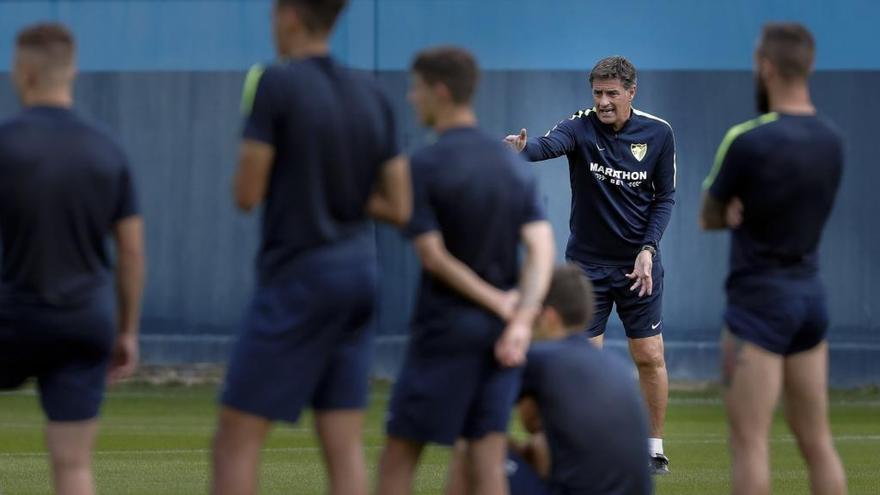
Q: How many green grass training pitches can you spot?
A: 1